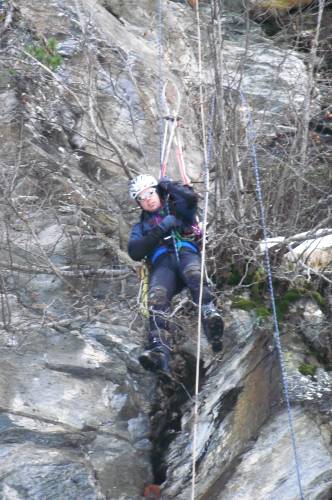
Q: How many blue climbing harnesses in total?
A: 1